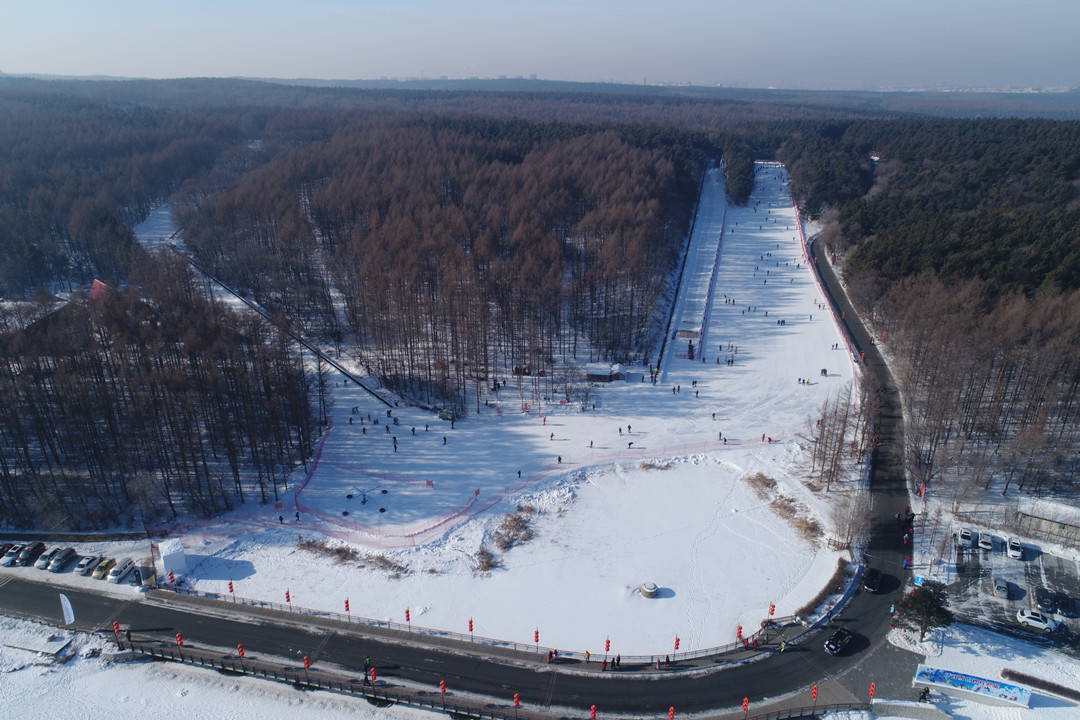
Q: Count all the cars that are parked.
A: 15